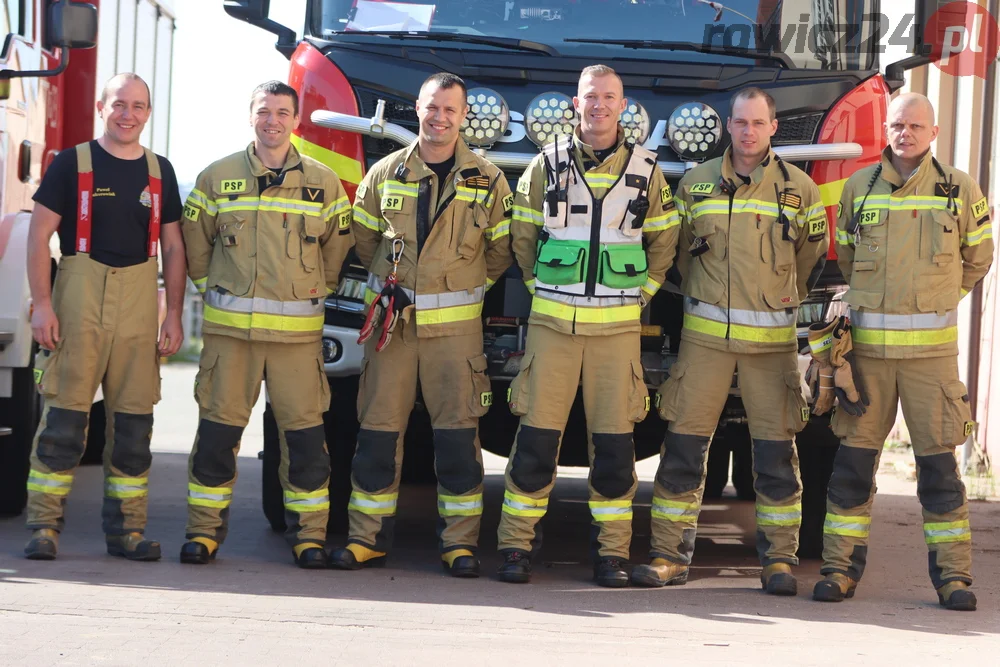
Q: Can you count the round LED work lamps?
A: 4